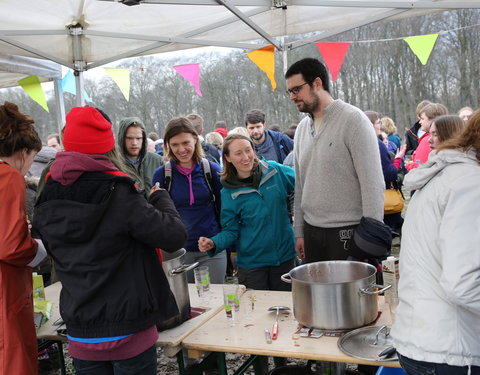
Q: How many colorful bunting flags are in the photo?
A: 7